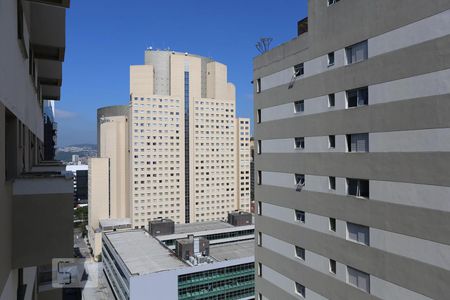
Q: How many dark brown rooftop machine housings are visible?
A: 3